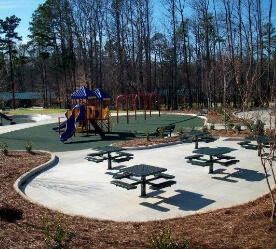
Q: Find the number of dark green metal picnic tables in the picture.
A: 5